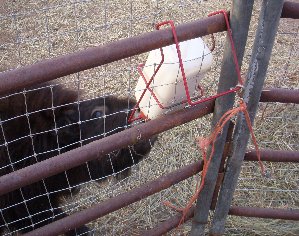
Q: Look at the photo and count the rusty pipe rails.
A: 8